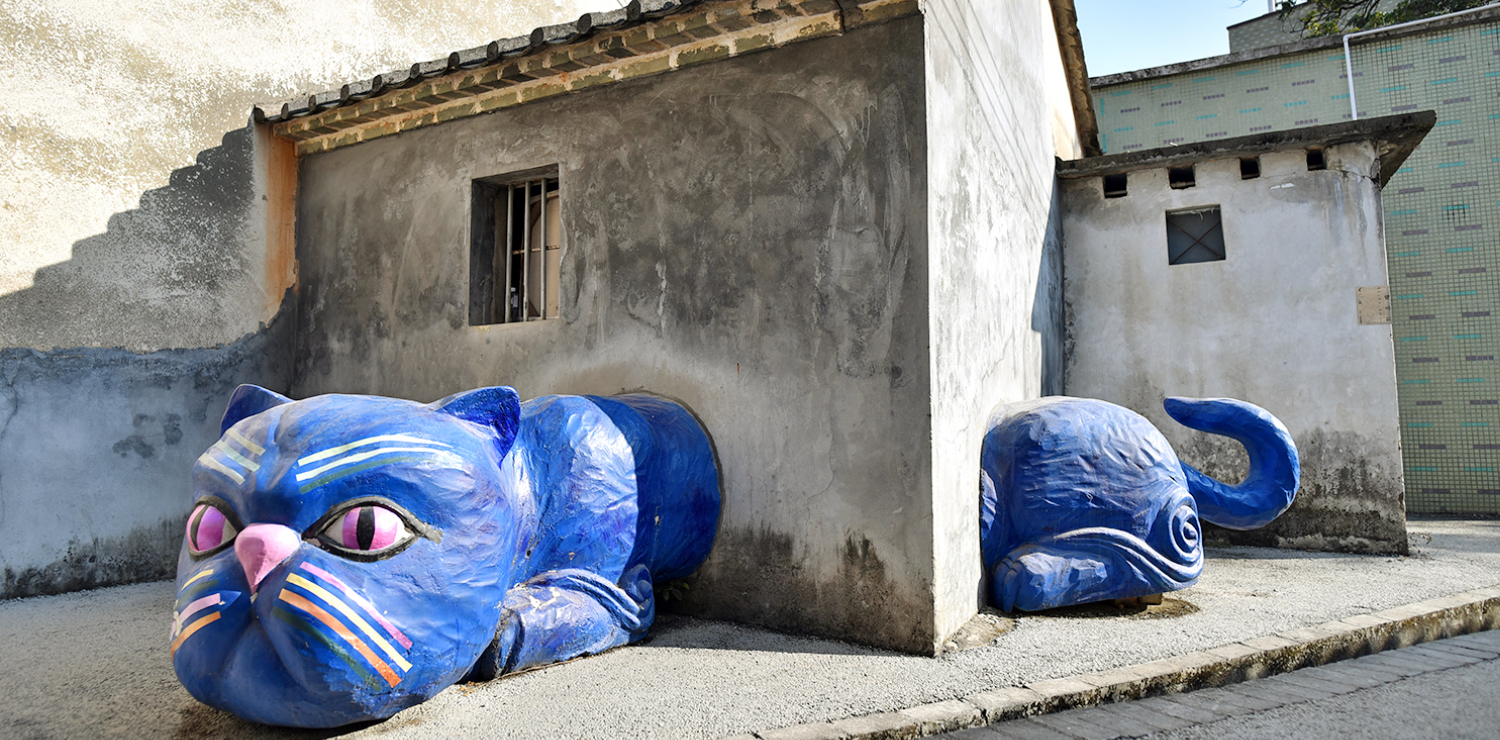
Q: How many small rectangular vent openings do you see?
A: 4